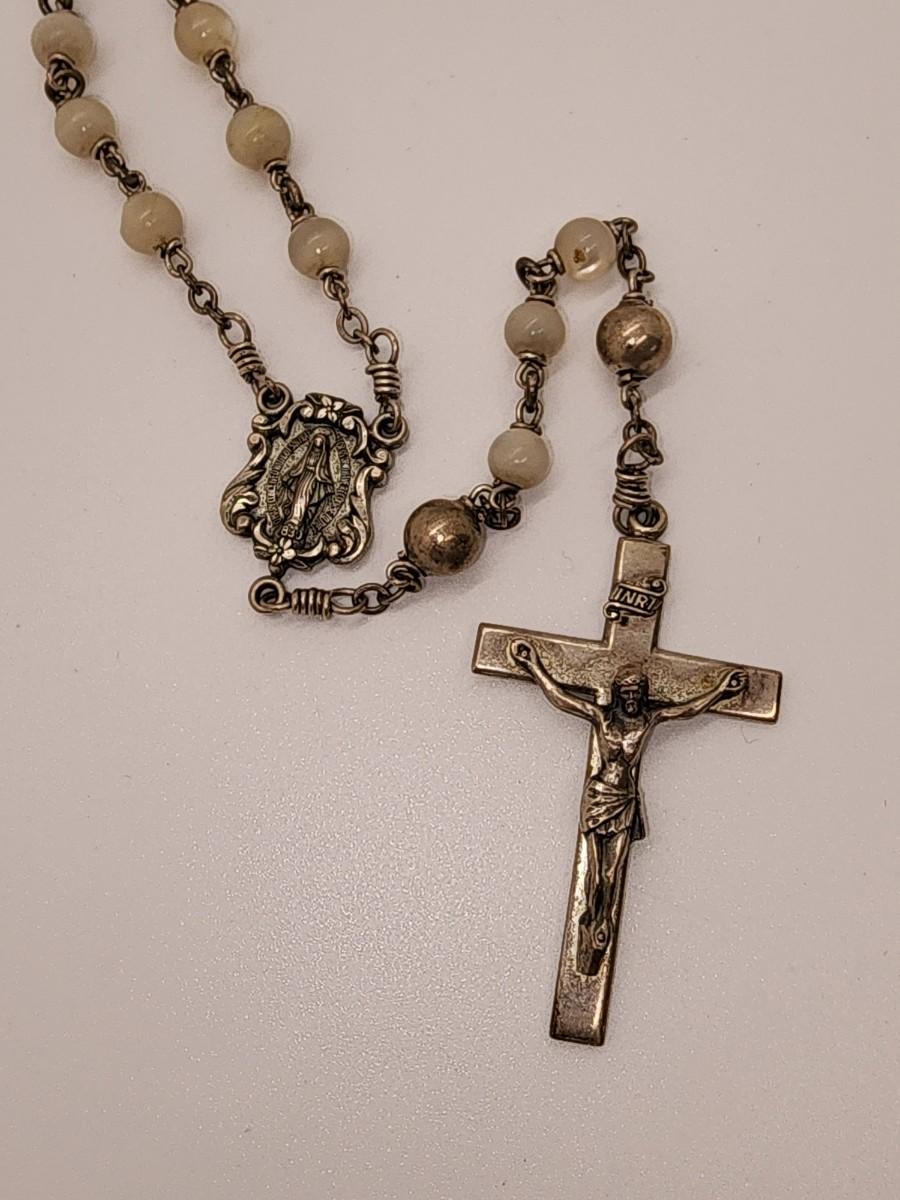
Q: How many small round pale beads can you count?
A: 9